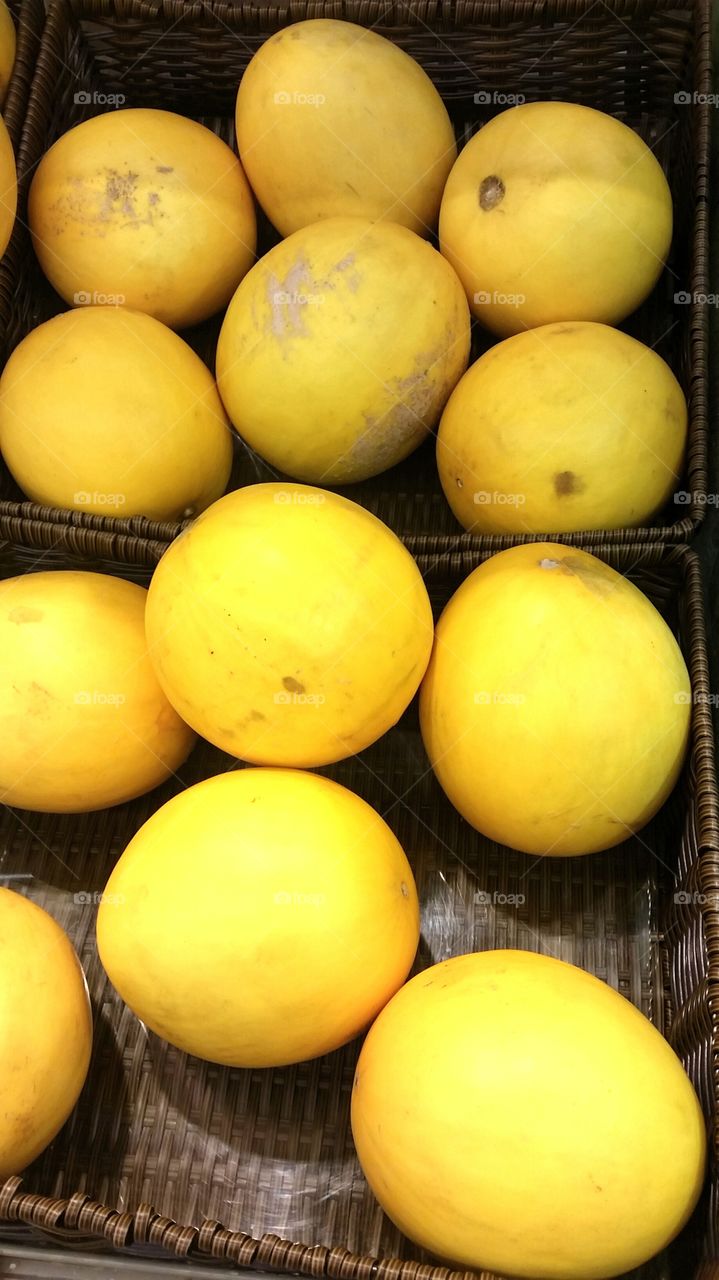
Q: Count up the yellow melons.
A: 14